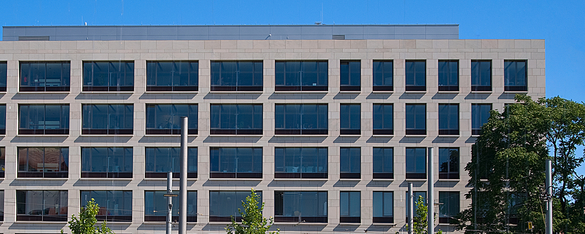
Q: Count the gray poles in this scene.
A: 5